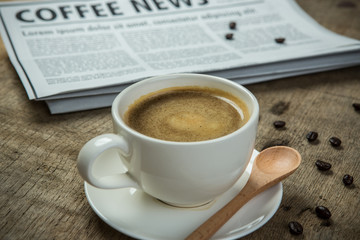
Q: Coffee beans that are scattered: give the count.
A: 11